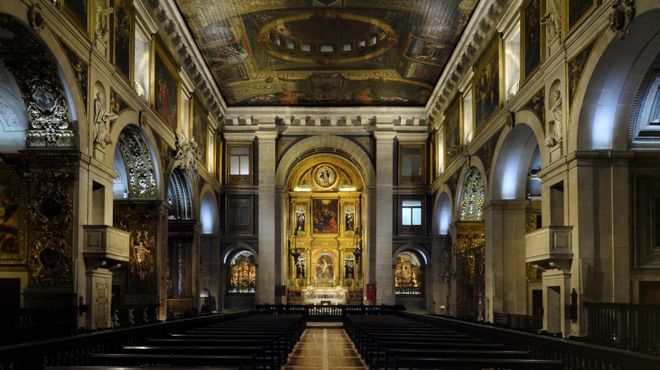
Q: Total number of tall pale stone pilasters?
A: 2